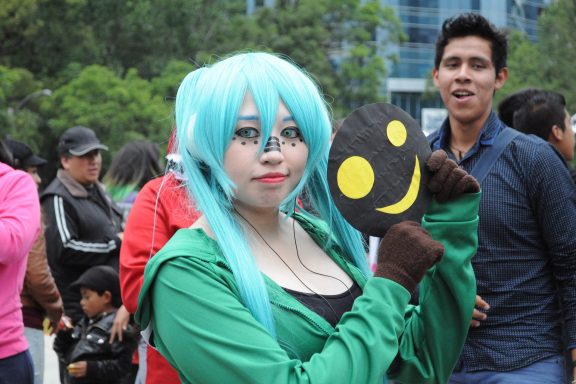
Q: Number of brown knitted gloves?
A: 2